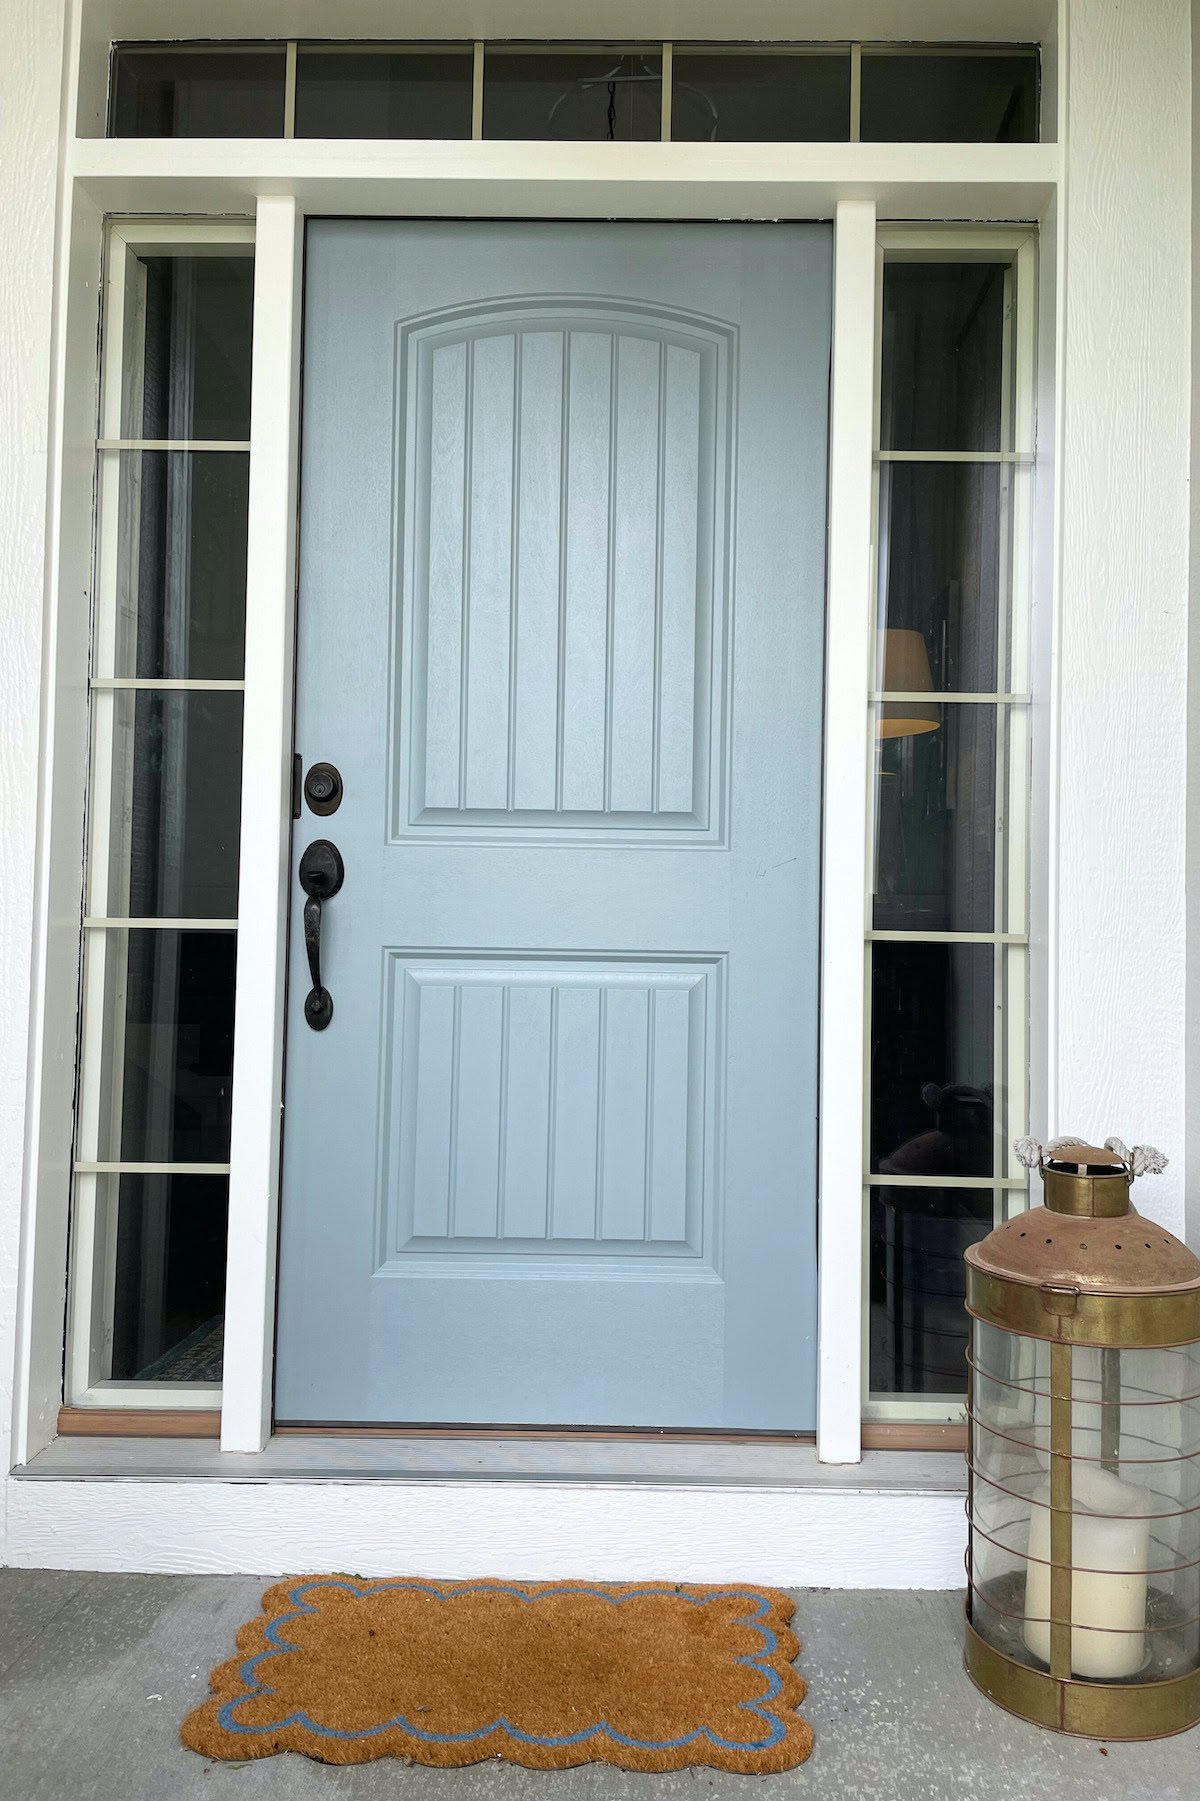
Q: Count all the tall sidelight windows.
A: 2